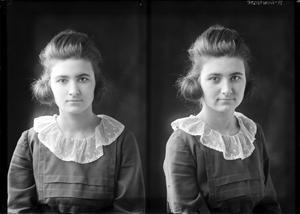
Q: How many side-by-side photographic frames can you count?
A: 2